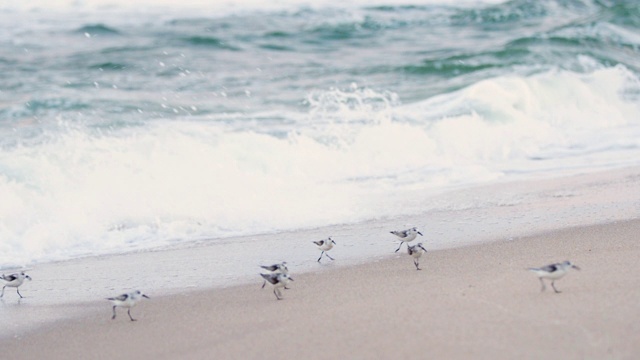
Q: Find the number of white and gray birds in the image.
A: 8